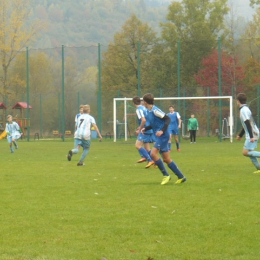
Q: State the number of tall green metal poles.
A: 6